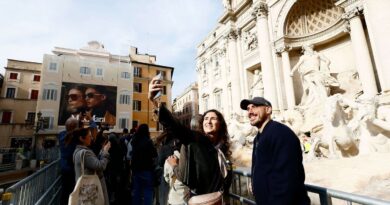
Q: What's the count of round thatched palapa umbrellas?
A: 0